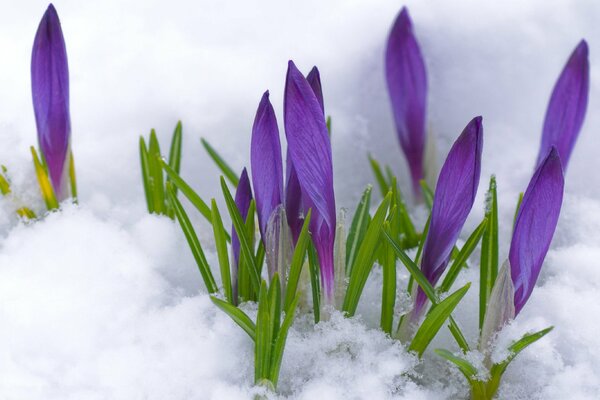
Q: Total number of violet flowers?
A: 9